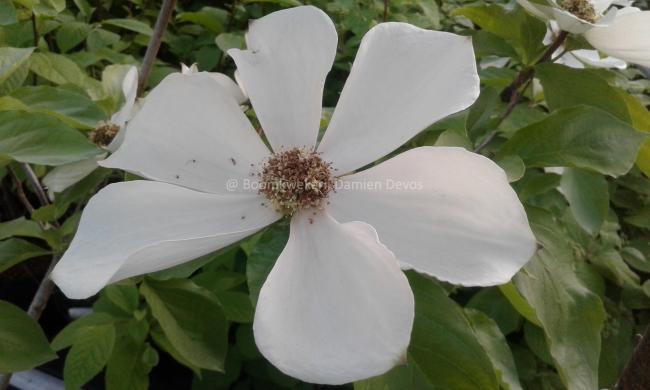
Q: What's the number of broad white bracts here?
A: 6